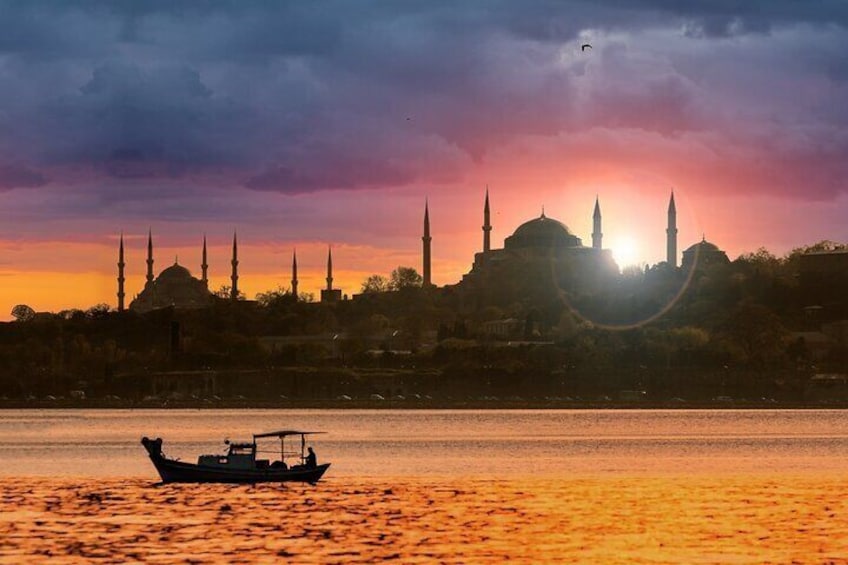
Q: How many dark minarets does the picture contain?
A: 10